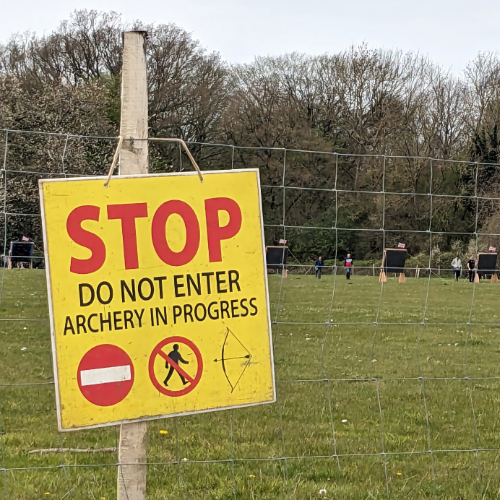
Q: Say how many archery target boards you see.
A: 4